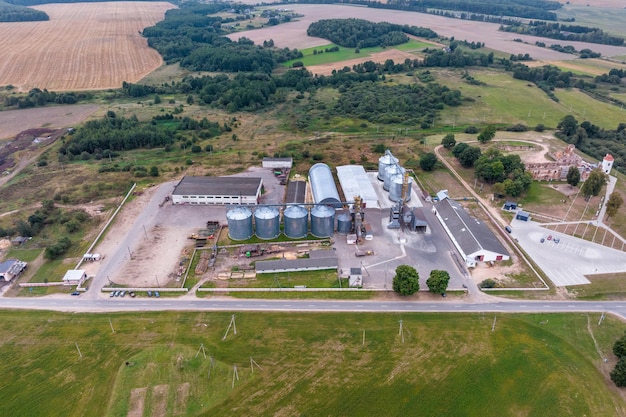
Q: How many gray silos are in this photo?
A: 8